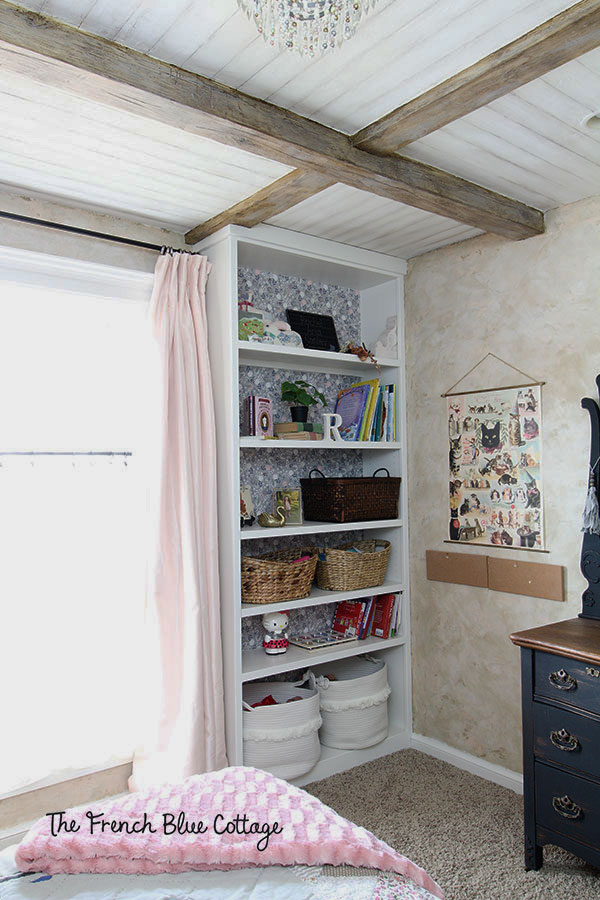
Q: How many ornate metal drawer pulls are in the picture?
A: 3